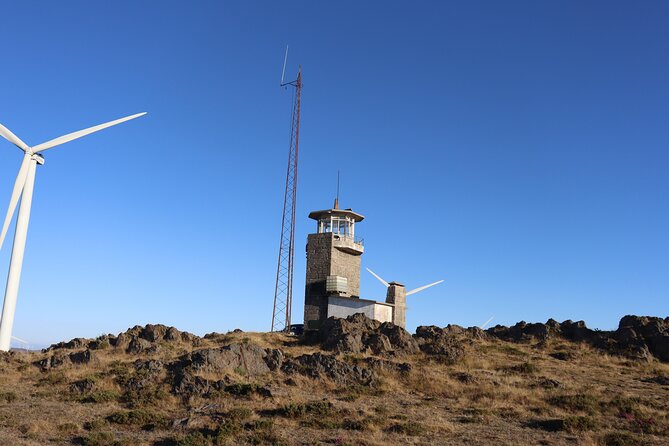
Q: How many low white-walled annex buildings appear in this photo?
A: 1